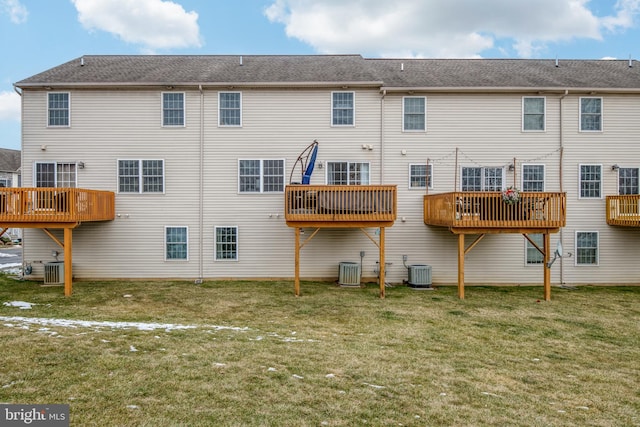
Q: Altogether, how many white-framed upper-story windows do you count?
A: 7